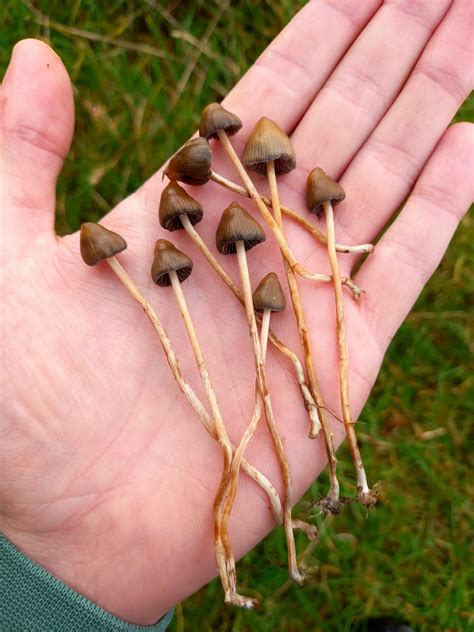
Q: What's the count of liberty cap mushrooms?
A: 9